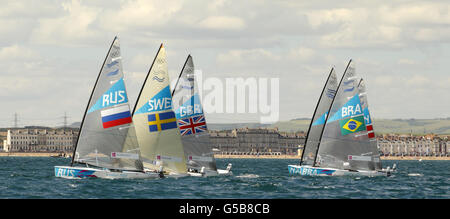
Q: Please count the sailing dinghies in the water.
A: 6